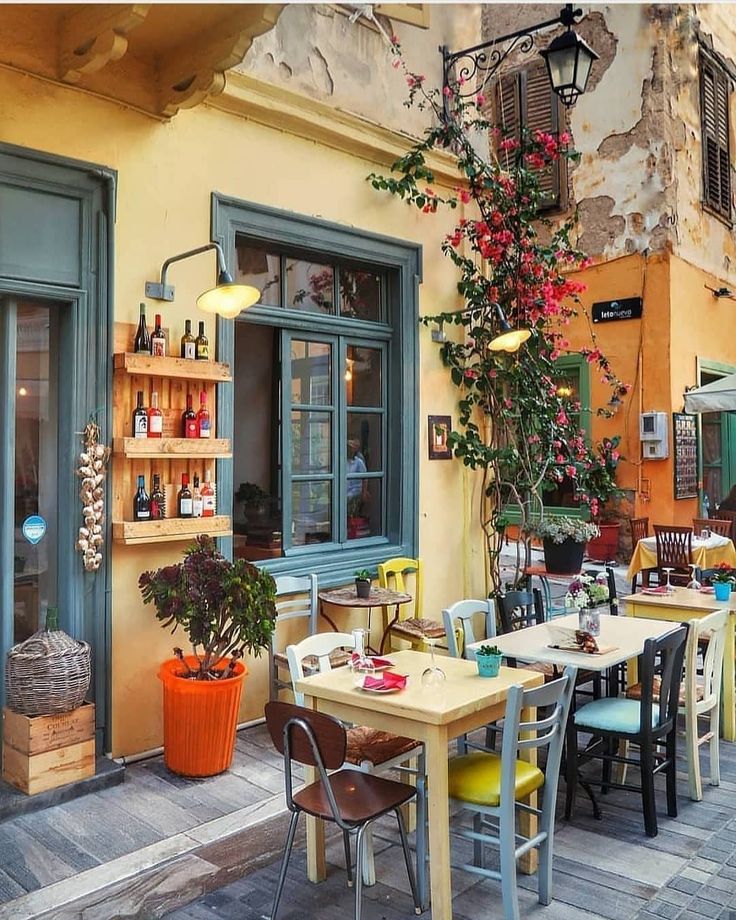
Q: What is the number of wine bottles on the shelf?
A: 13